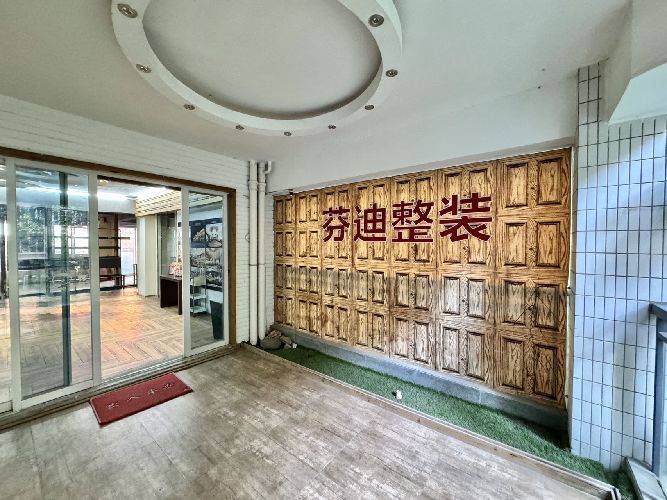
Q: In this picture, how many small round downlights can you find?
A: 9